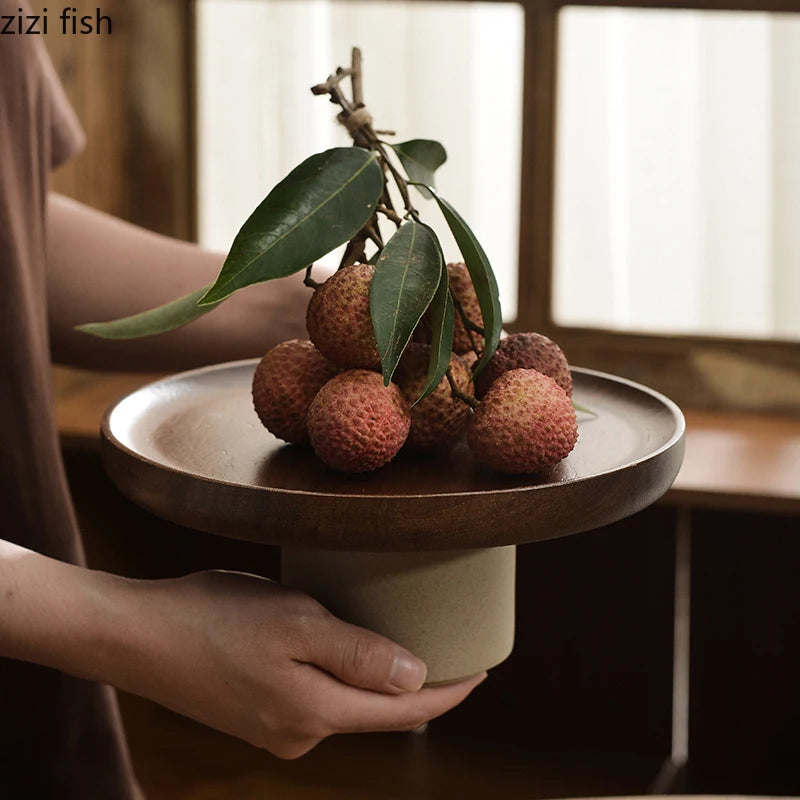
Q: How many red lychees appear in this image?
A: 7